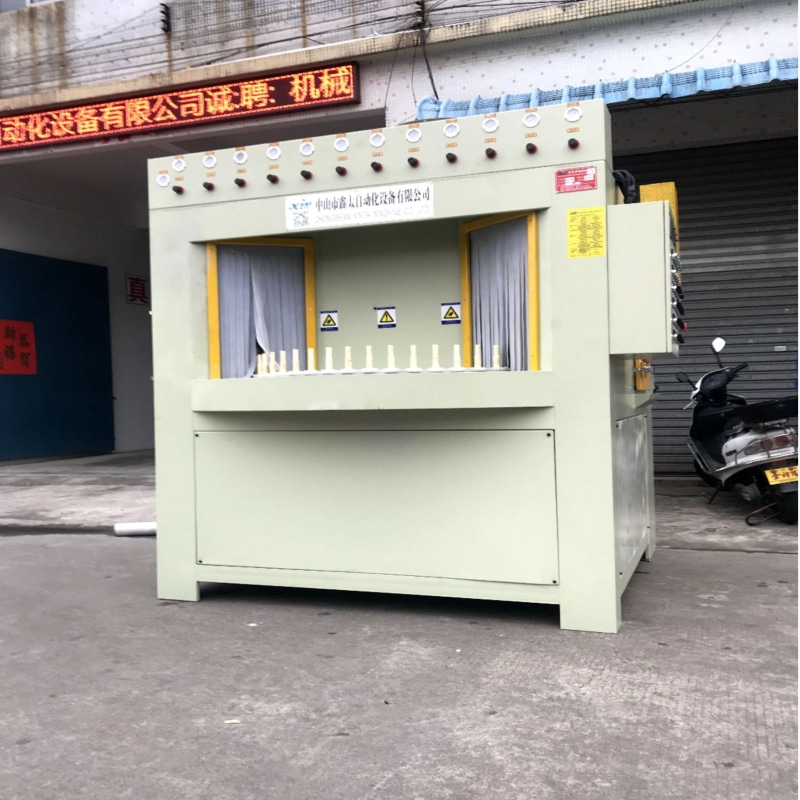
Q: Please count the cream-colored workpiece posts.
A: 15